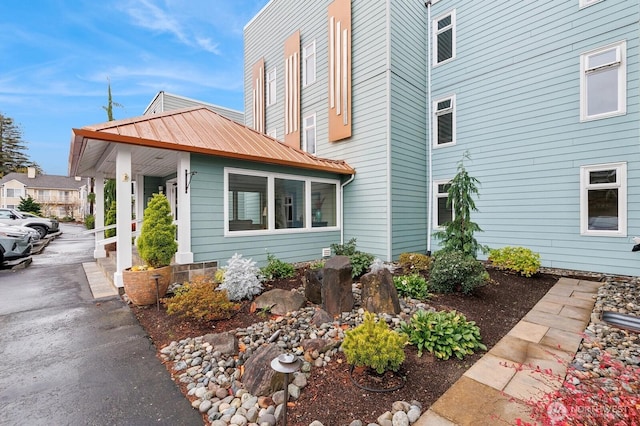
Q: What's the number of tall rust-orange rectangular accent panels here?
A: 3